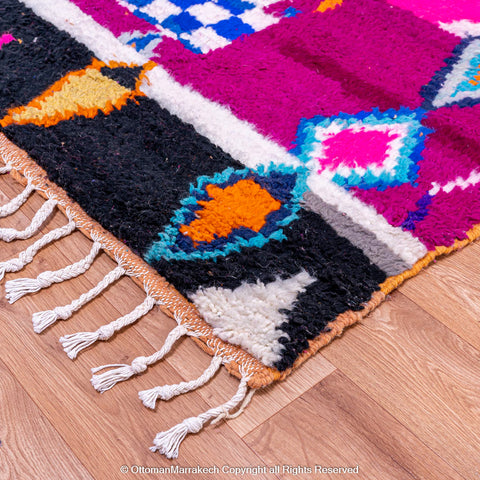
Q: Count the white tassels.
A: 10